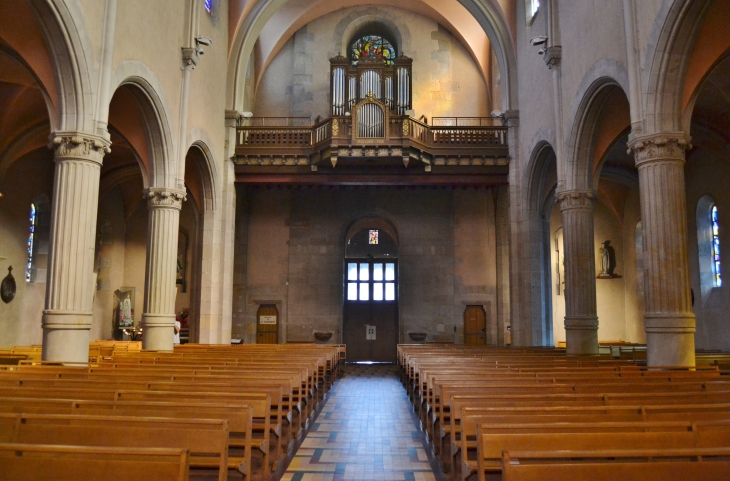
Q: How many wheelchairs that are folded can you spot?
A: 0